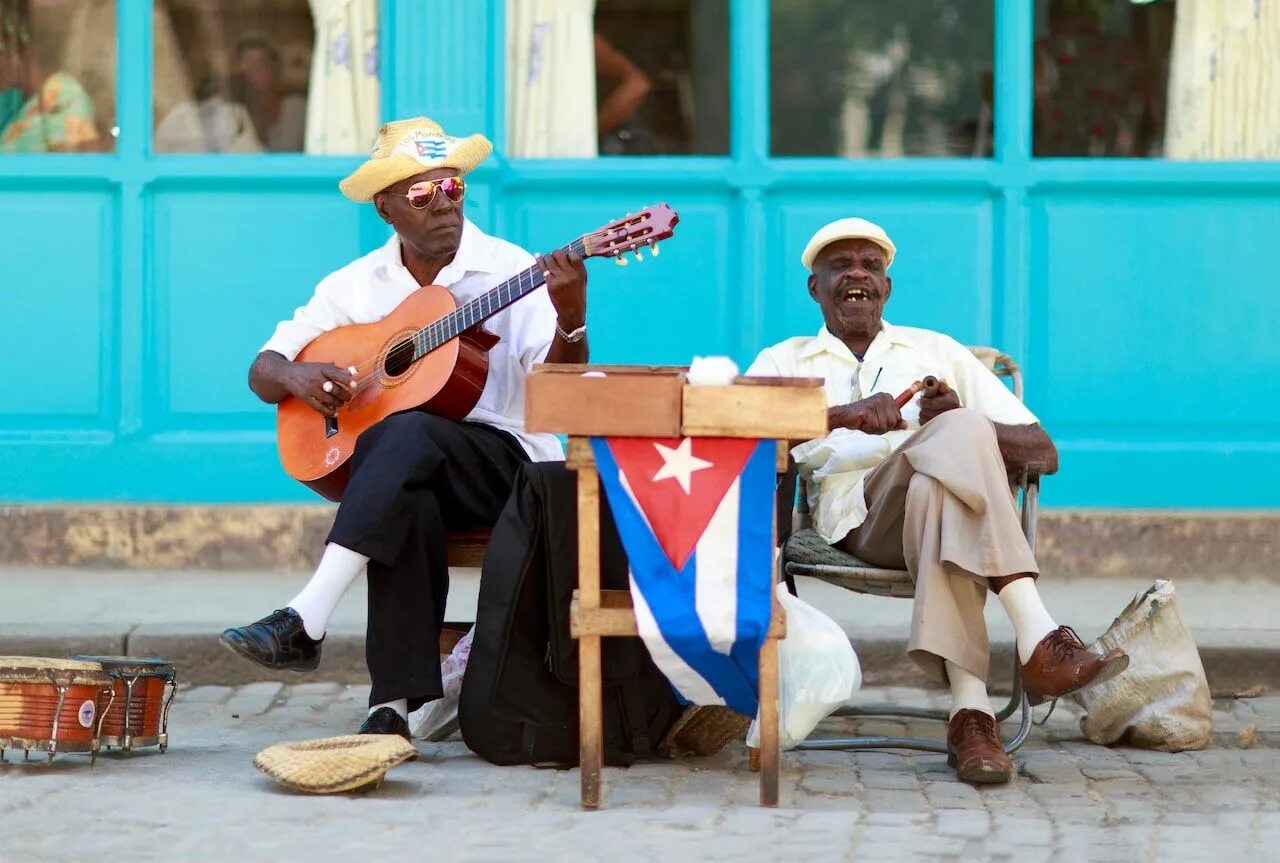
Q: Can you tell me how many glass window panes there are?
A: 5